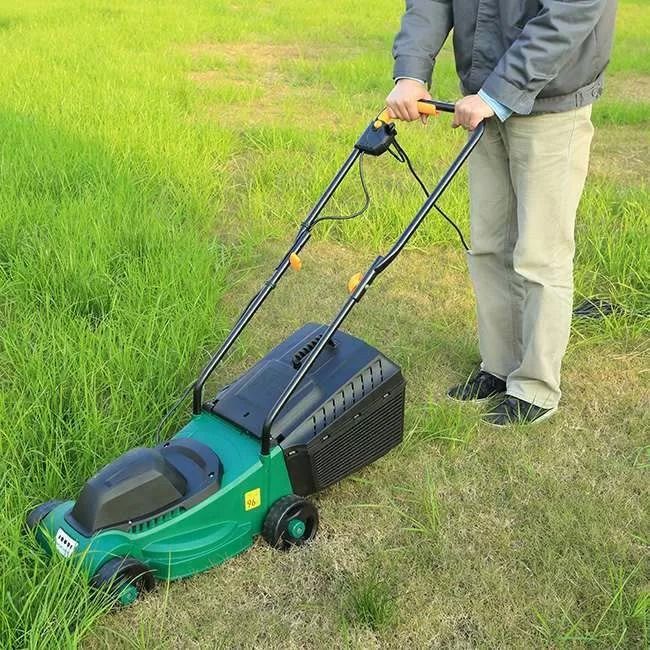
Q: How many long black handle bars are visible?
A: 2